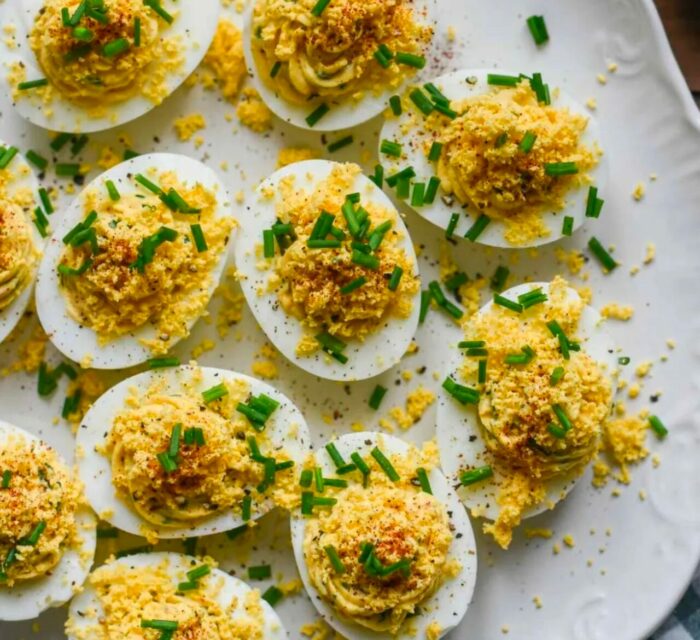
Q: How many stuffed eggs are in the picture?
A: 11